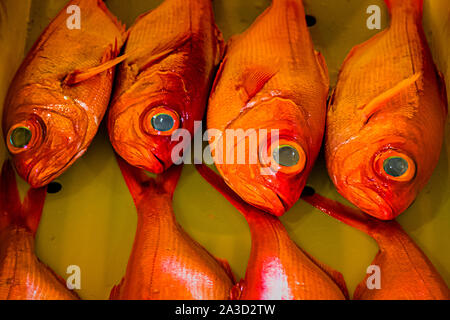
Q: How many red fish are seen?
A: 8